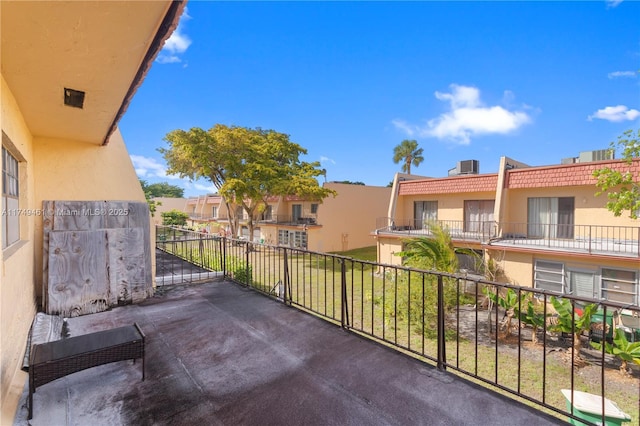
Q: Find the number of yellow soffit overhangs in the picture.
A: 1